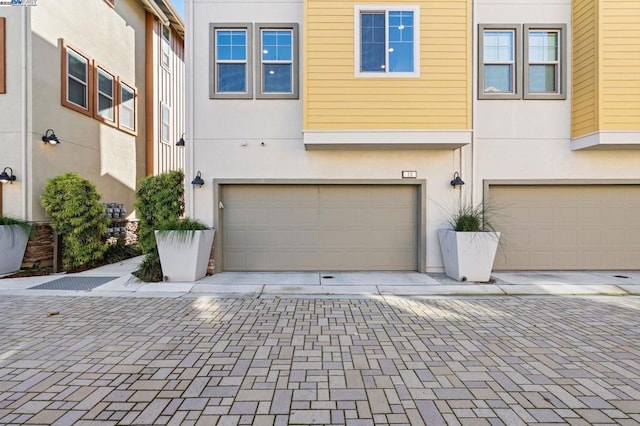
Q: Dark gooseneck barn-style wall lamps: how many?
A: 5